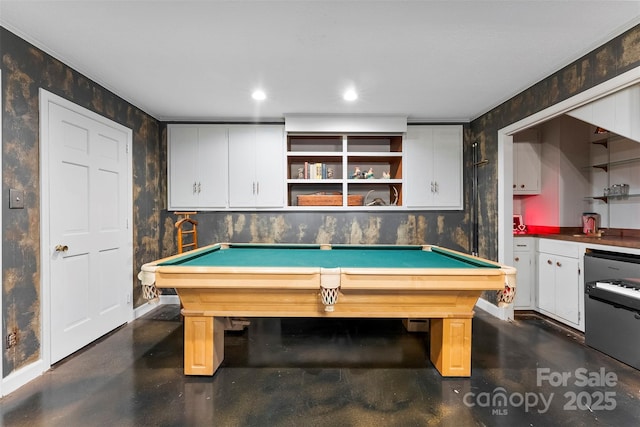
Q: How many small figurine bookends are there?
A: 2